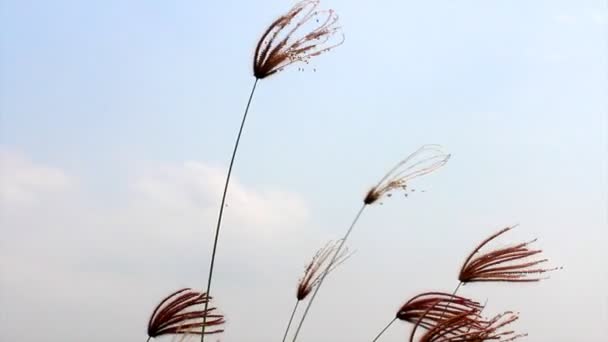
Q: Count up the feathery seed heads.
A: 7